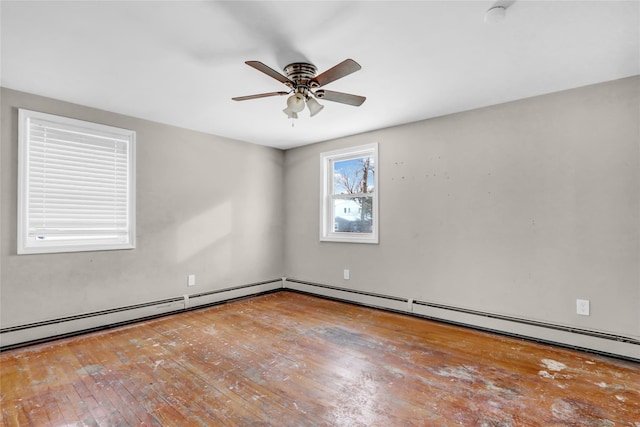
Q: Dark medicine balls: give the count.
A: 0